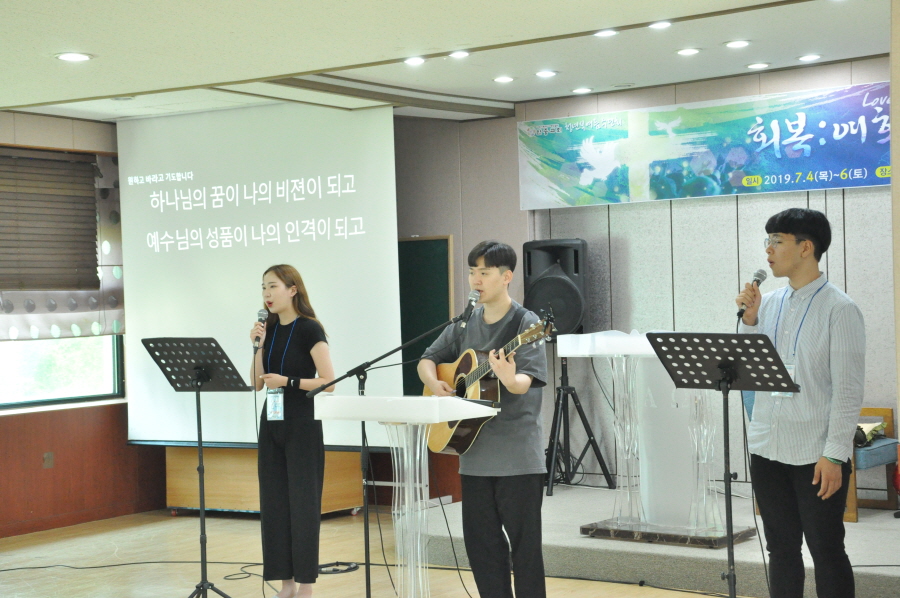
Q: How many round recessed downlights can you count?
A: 12